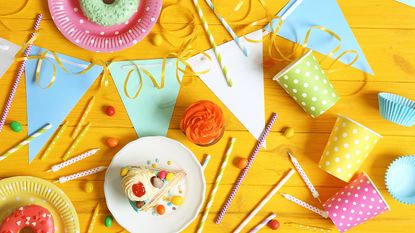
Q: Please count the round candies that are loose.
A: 9